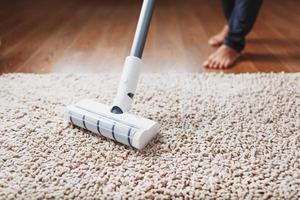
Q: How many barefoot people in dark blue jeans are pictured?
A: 1